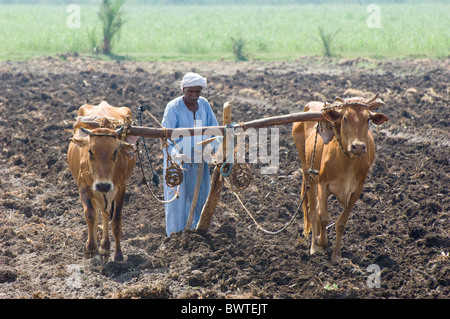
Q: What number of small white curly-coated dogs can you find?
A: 0